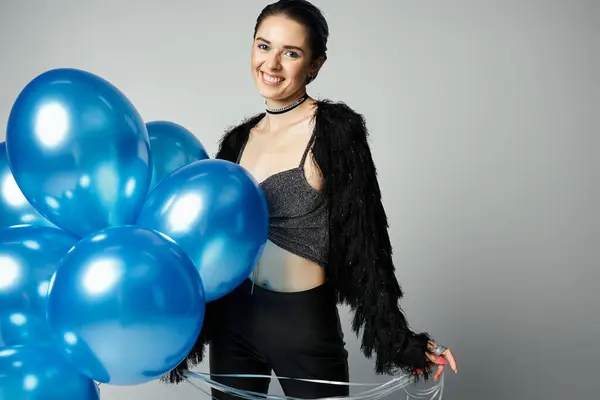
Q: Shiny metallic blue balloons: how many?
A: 7